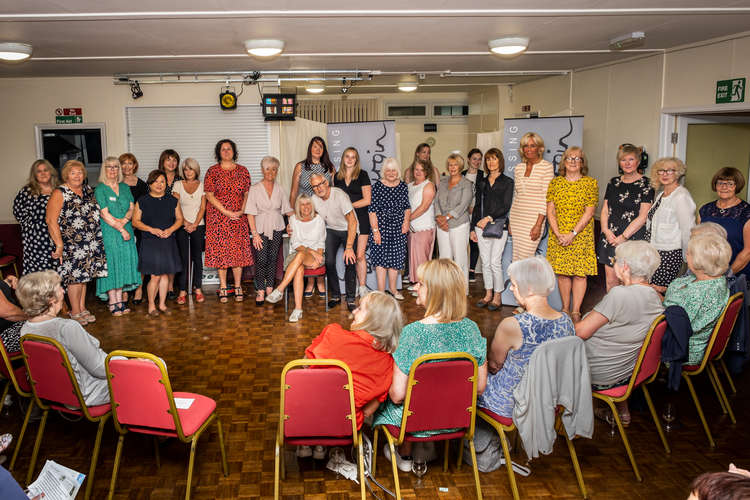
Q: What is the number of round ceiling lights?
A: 5